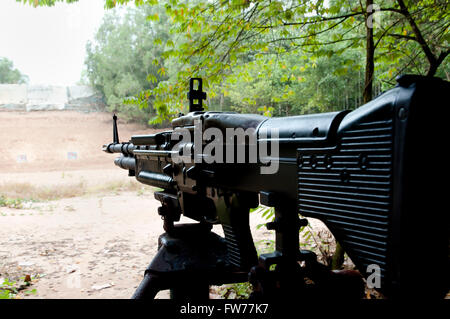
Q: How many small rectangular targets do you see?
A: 2